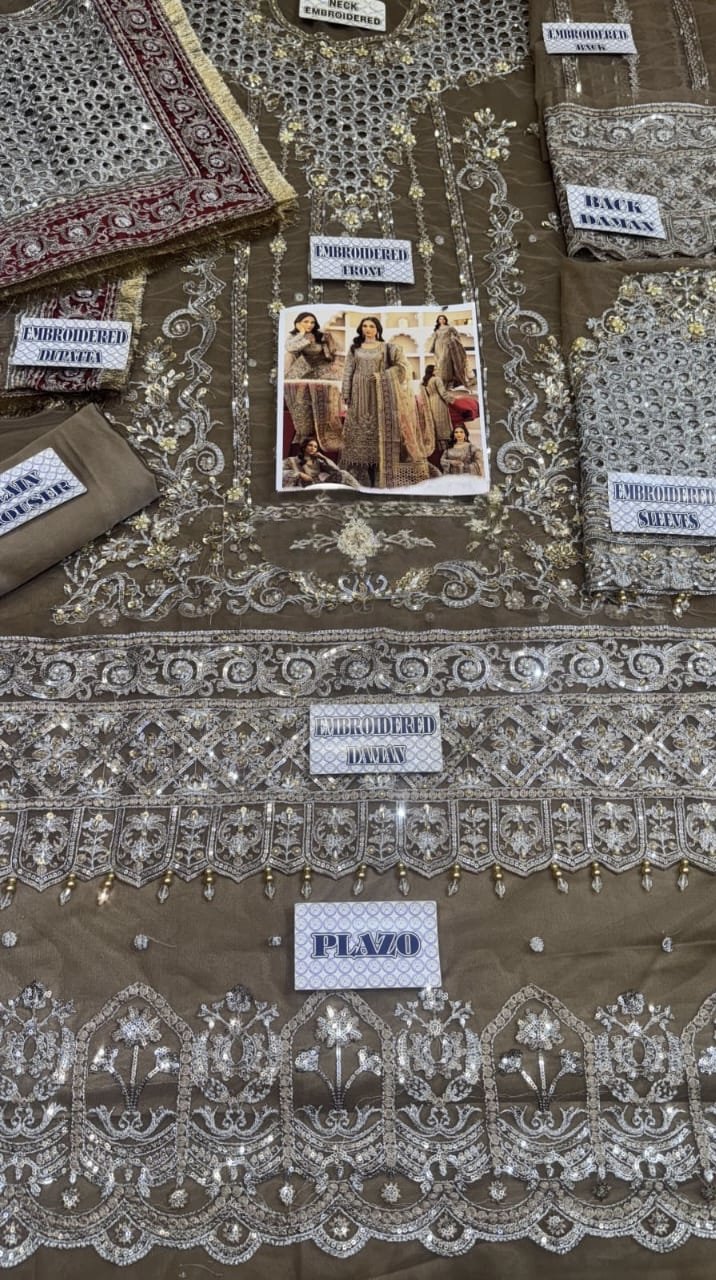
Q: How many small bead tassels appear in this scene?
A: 15